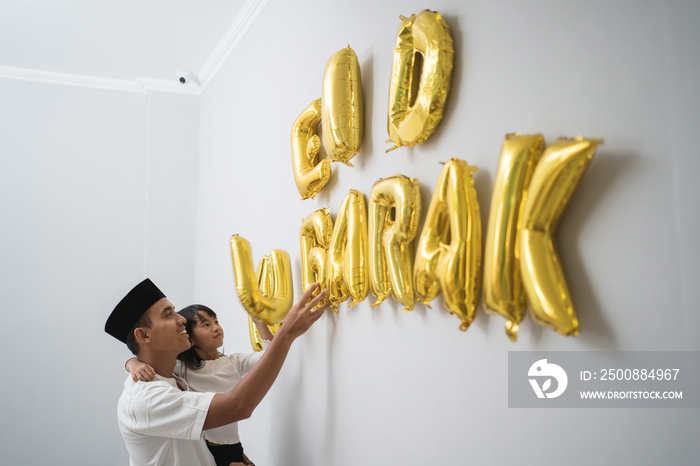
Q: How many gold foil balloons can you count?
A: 10